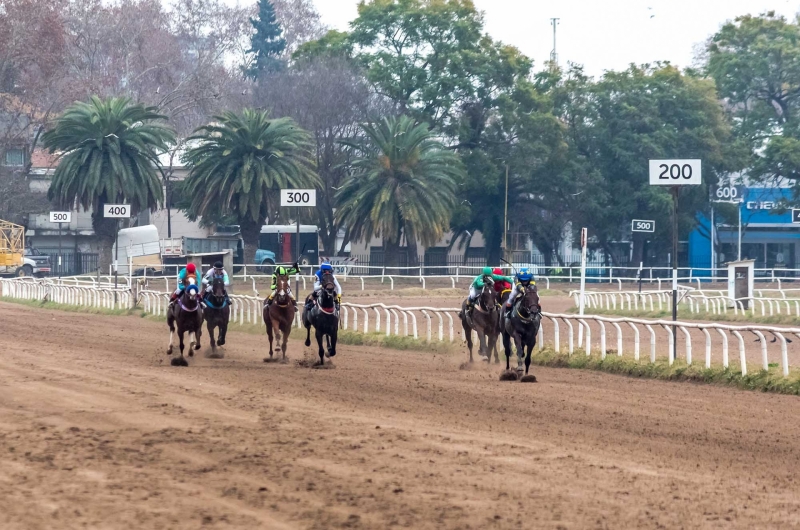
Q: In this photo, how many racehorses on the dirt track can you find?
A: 7